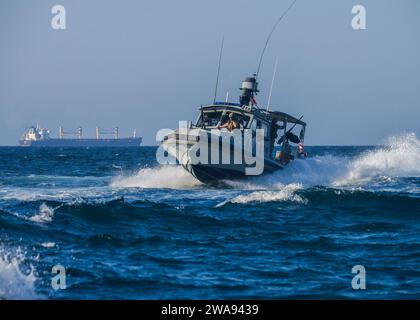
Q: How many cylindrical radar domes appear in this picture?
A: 1